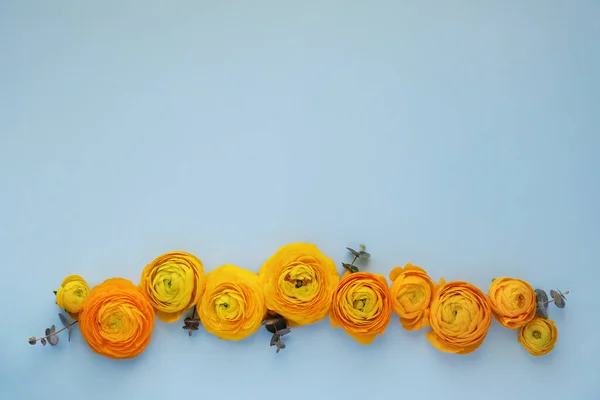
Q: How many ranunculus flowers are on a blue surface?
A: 10